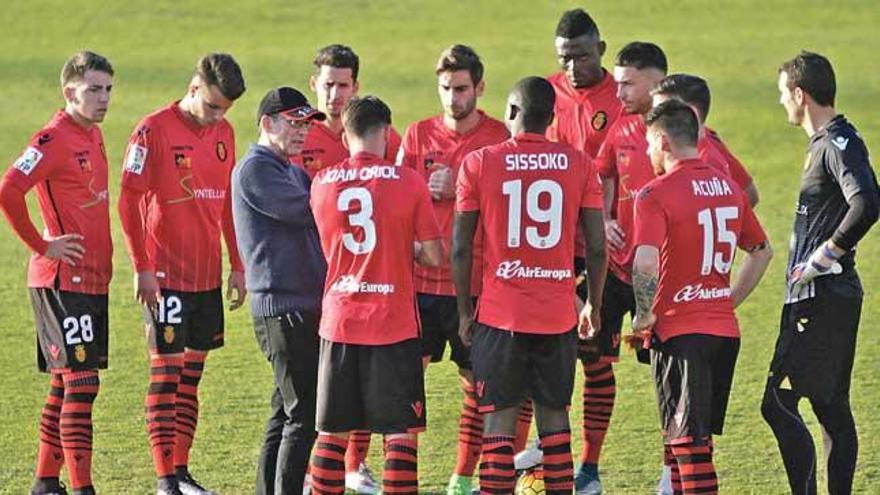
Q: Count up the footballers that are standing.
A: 11